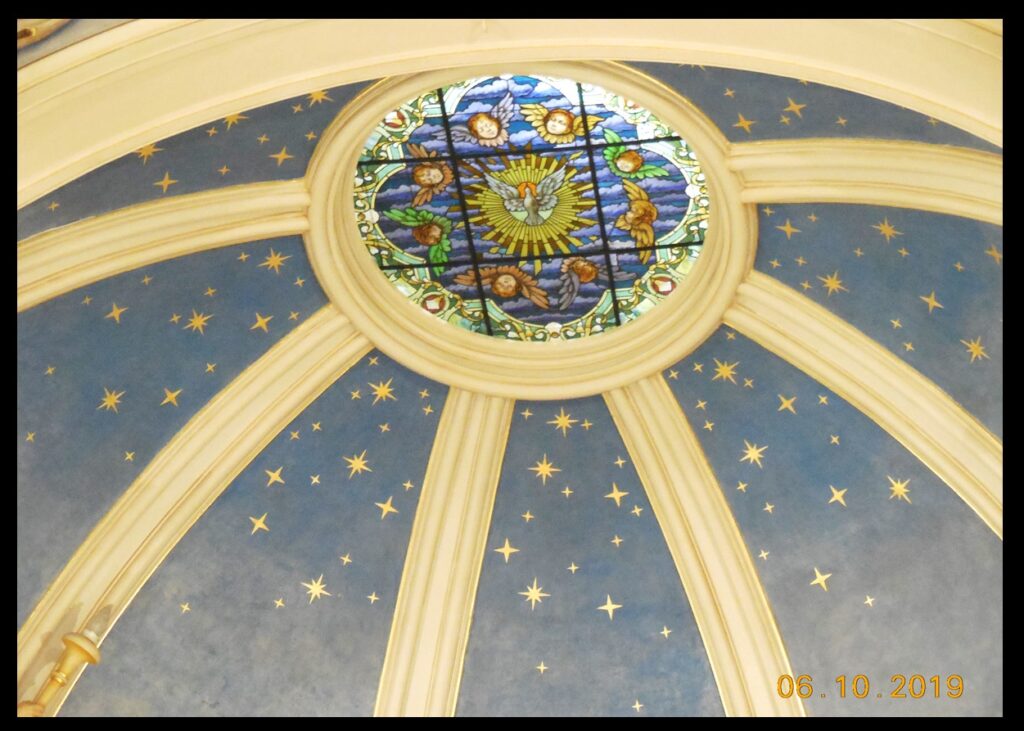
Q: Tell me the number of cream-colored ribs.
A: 6